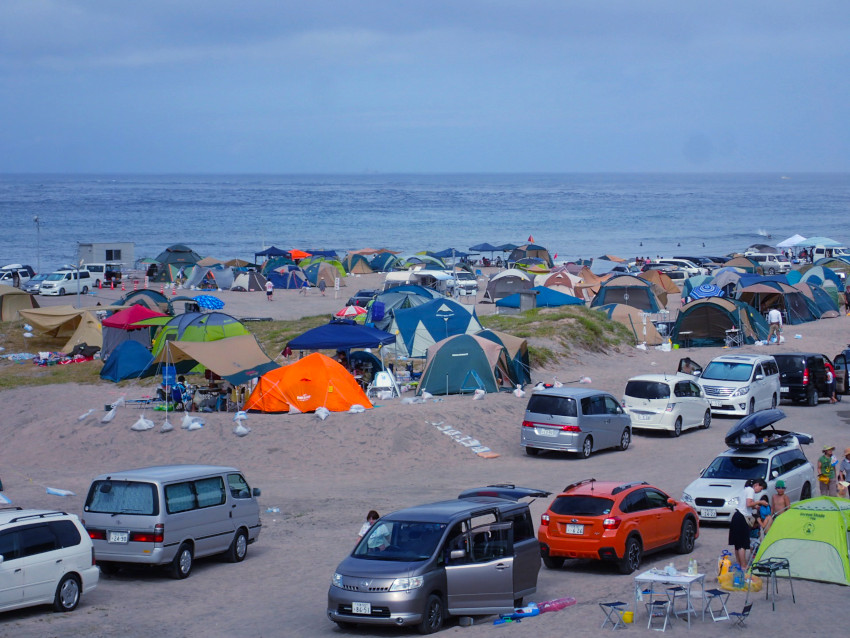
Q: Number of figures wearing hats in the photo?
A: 3